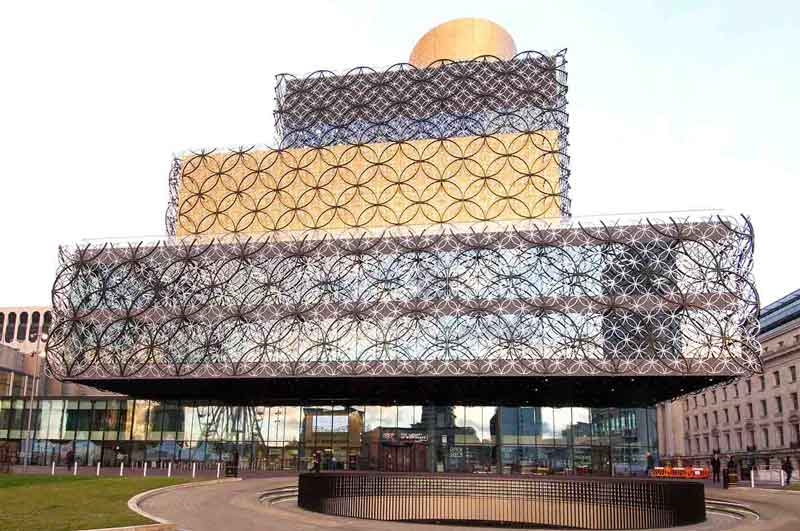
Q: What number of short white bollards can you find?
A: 10